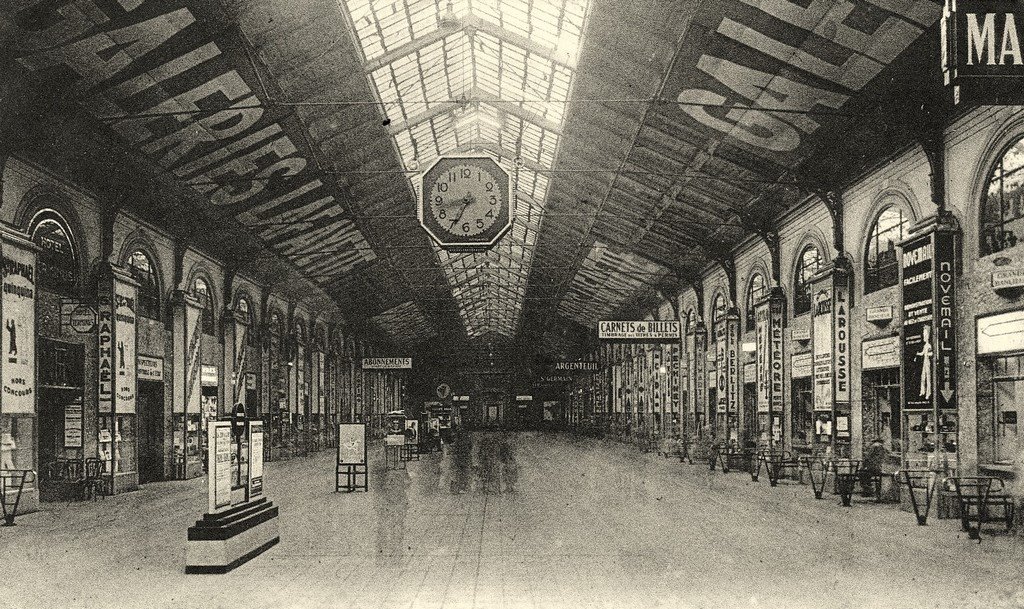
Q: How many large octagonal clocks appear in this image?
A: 1